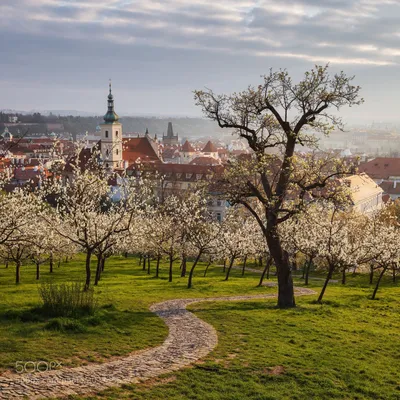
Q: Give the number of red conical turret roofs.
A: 2